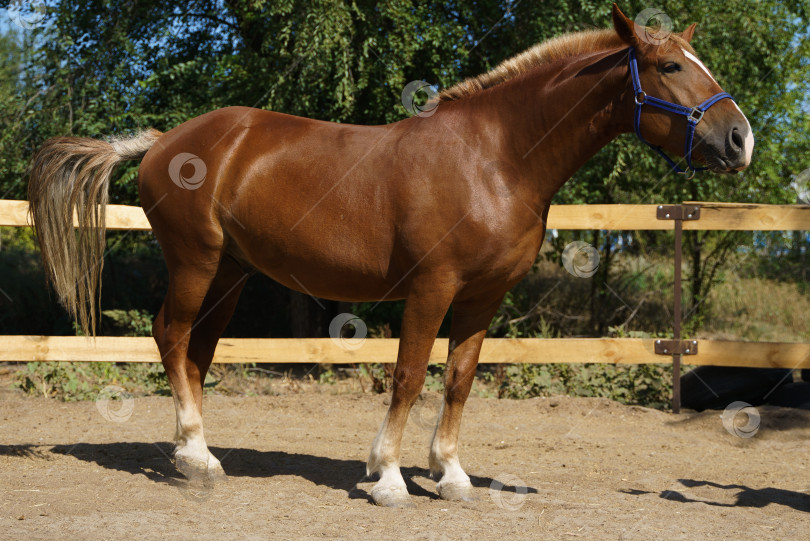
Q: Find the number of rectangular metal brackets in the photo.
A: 2